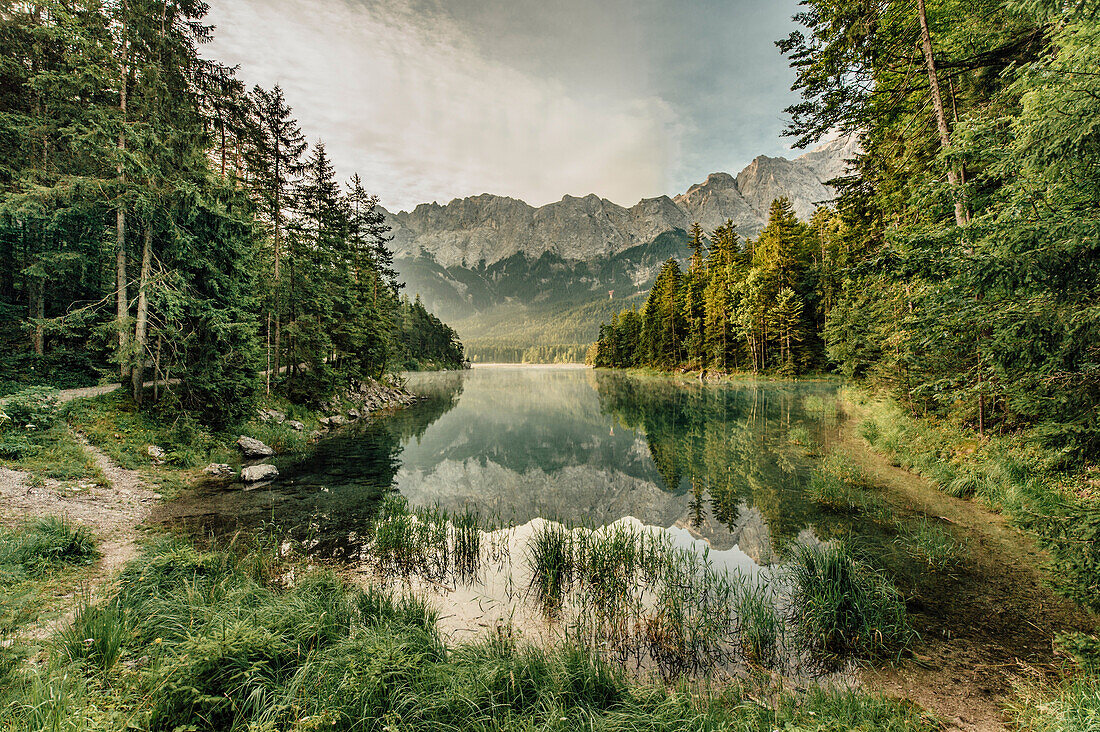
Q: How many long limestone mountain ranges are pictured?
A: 1